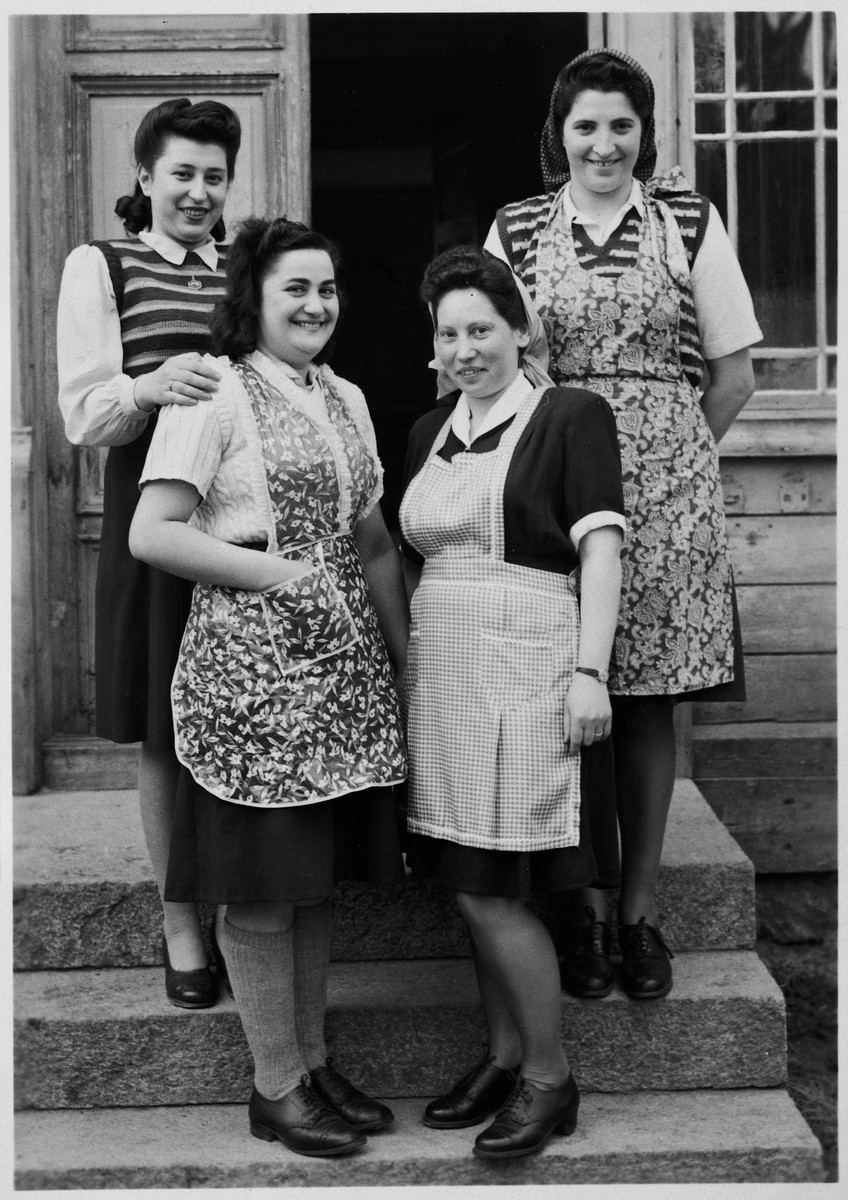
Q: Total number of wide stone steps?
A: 3